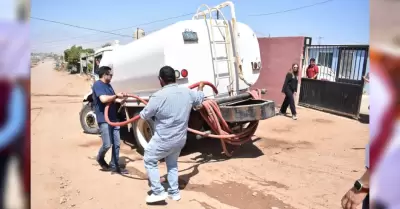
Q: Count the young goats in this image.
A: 0